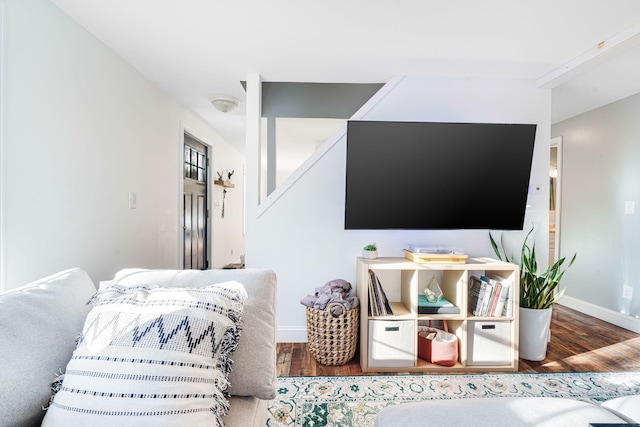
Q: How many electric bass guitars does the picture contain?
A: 0